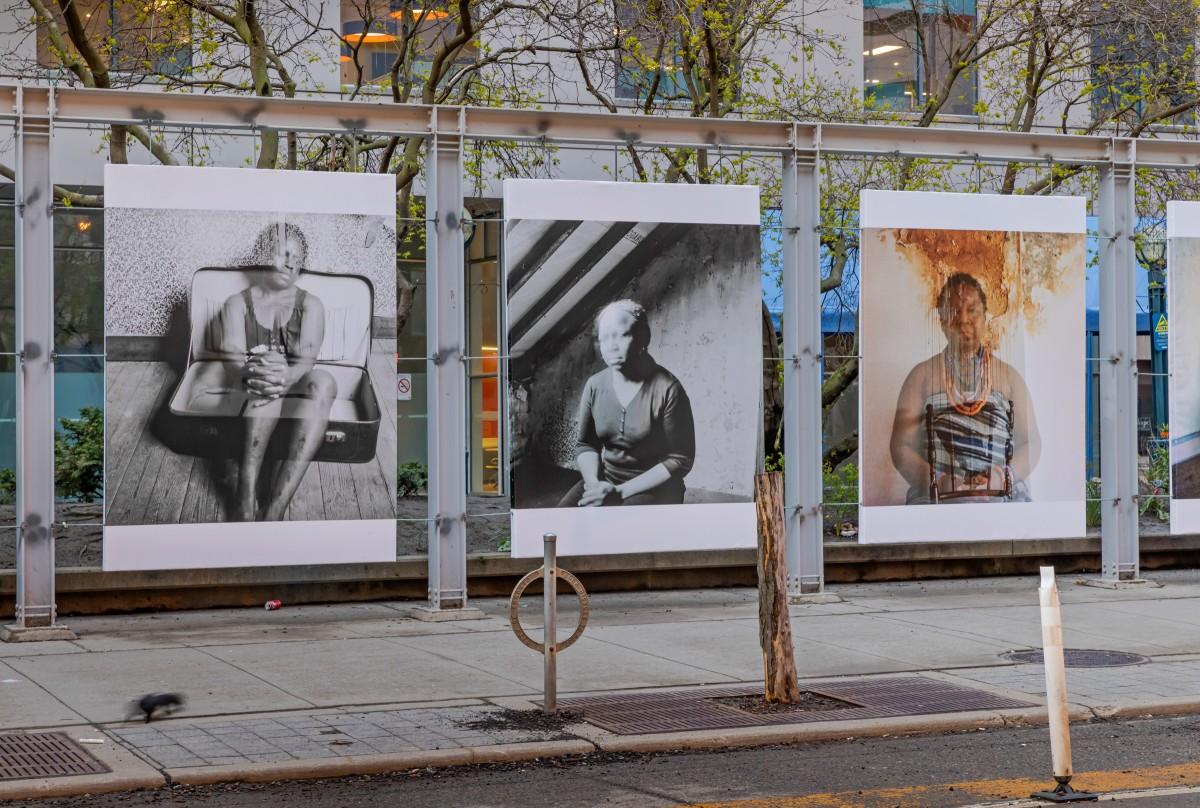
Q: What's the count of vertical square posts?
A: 4